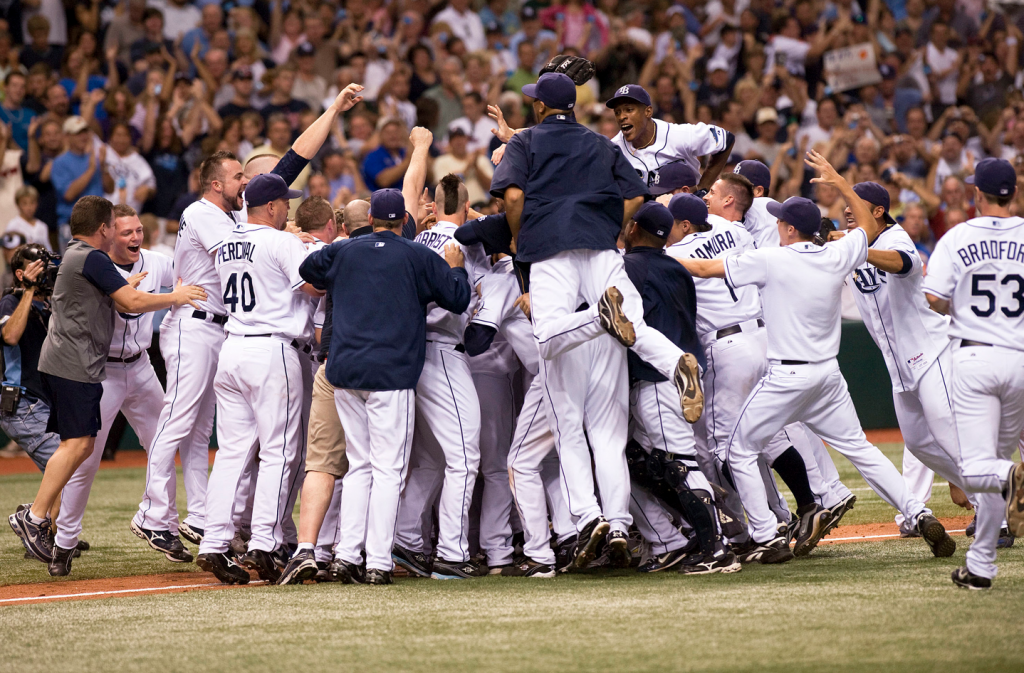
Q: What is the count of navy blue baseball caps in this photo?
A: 11